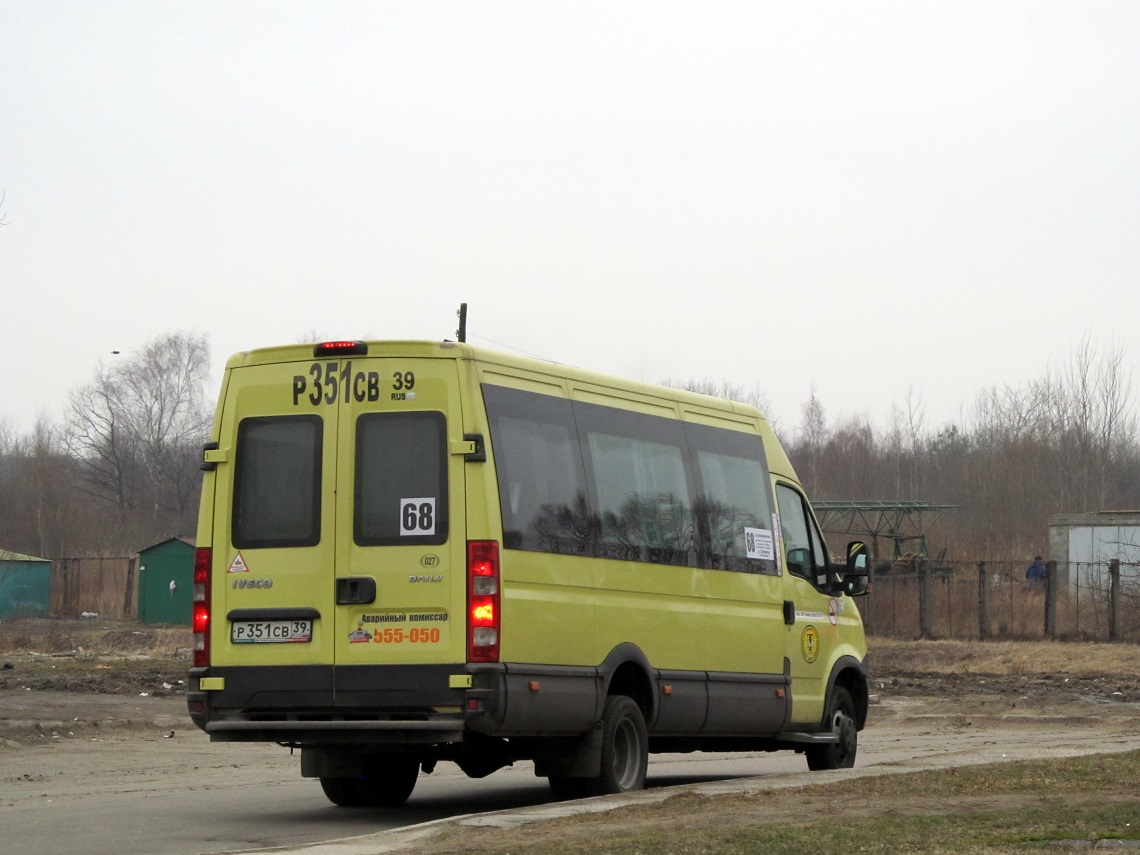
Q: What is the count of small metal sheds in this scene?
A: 2